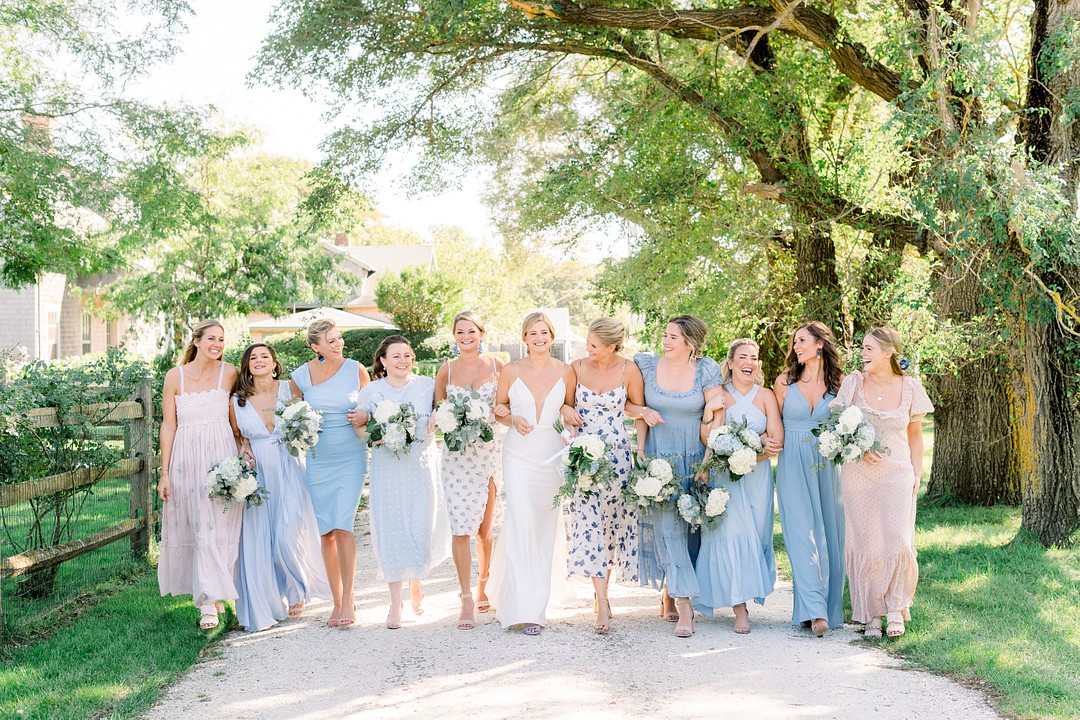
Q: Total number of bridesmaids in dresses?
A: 10